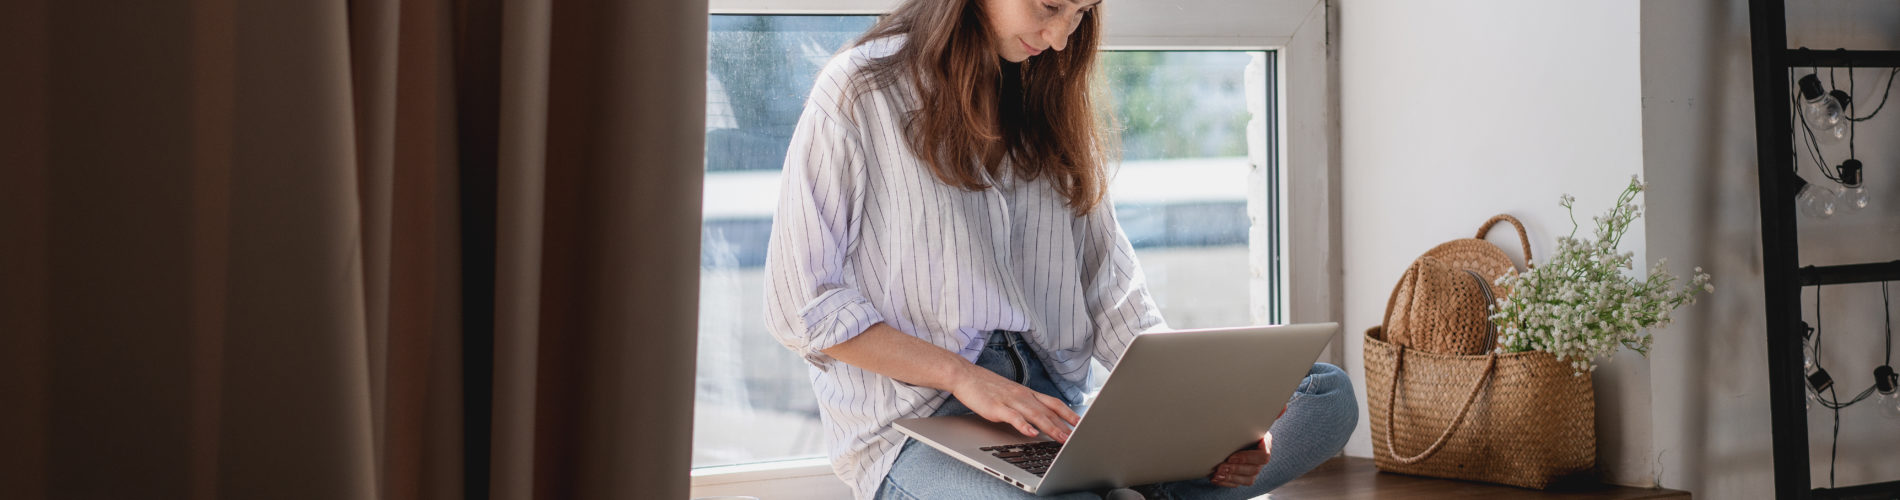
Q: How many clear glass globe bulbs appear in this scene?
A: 7